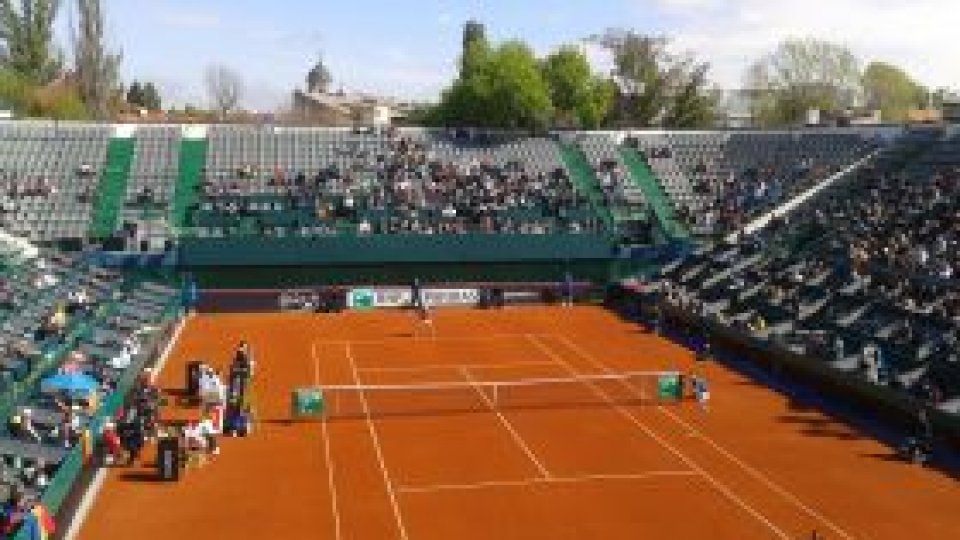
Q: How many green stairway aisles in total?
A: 4